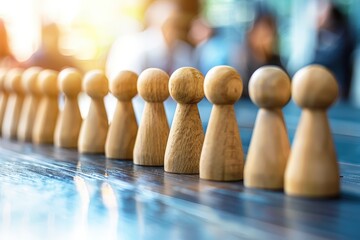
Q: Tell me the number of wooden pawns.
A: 12